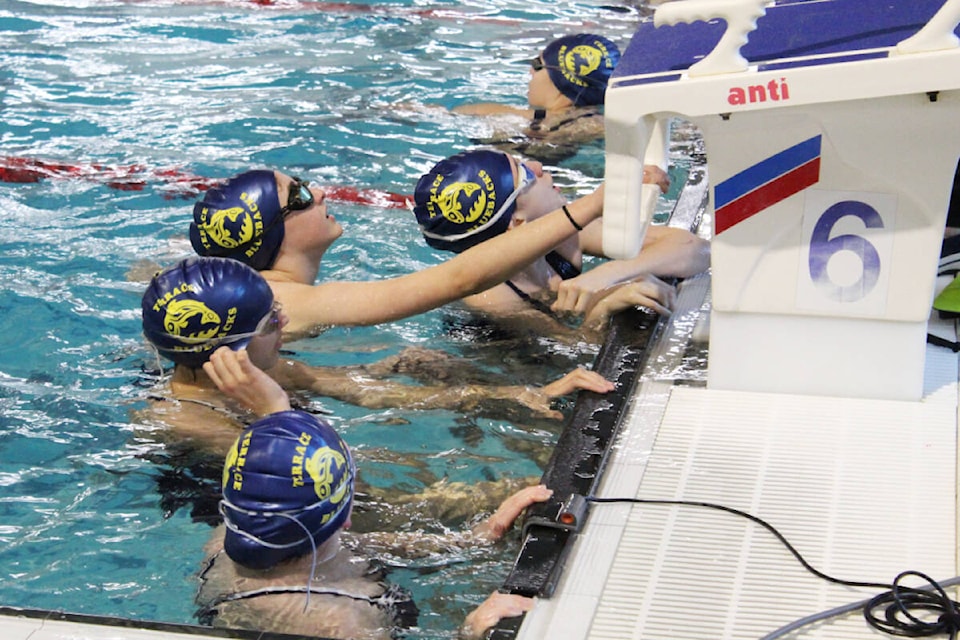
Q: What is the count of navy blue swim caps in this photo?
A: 5